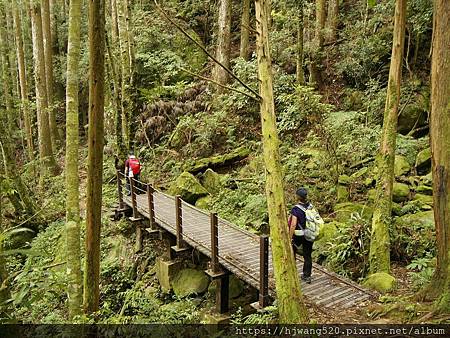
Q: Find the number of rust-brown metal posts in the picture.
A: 6